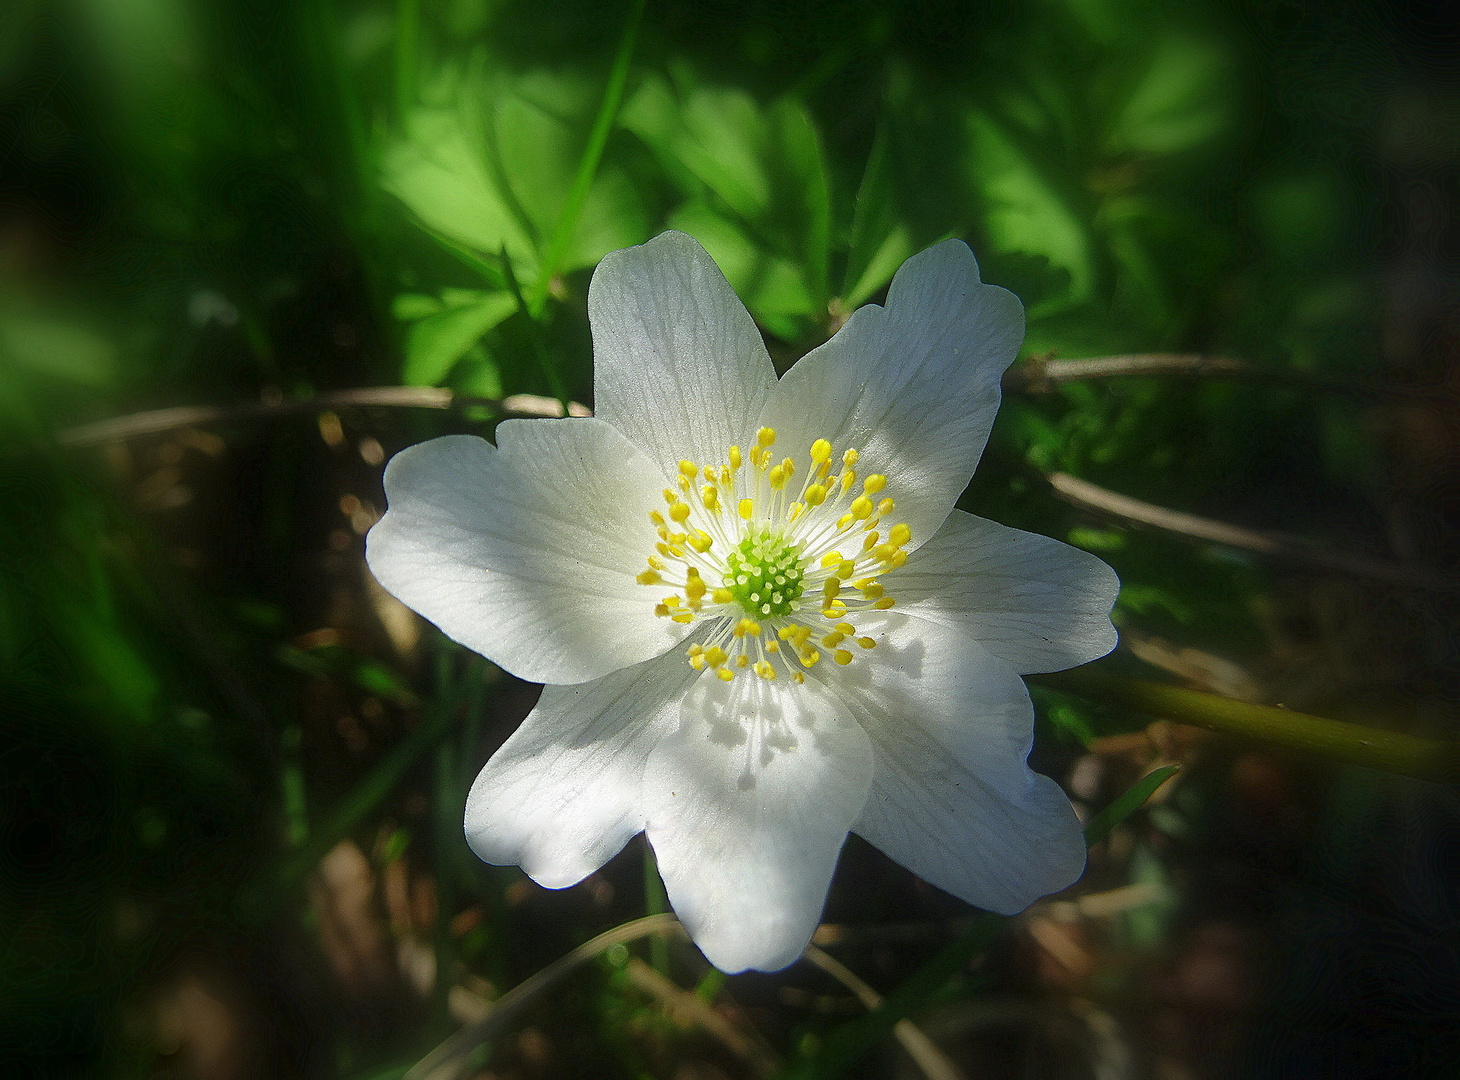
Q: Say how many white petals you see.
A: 7